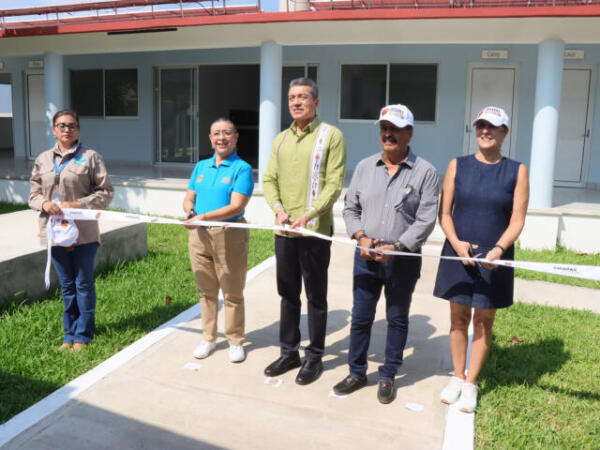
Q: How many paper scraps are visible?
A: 4